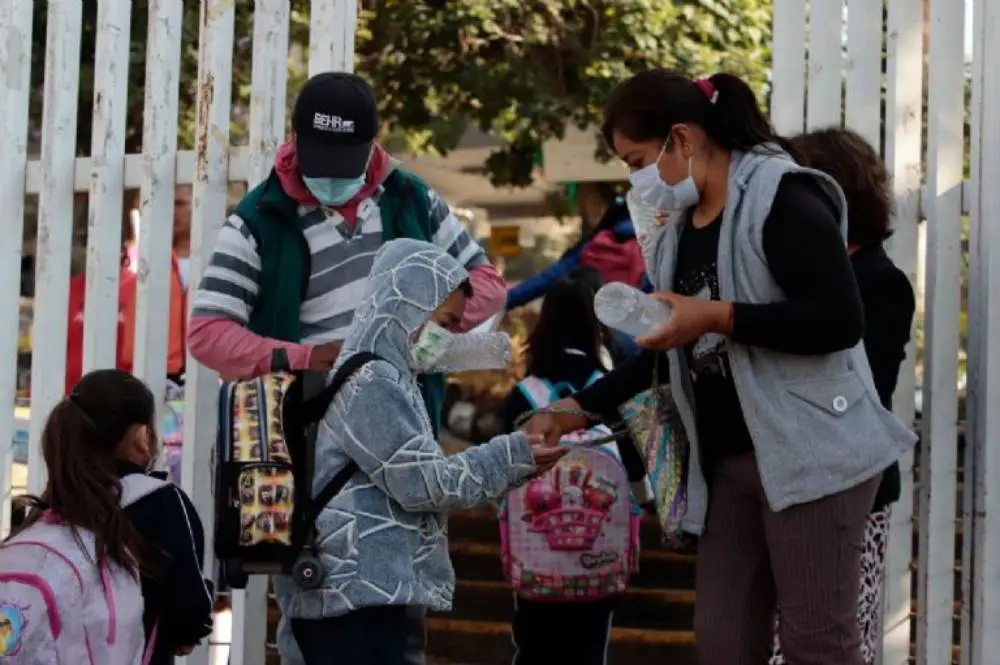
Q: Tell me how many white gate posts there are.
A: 13